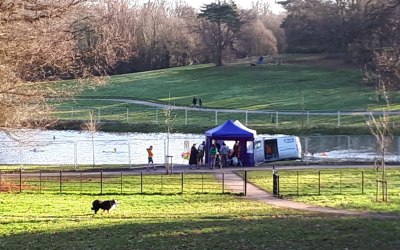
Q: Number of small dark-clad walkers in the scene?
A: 2